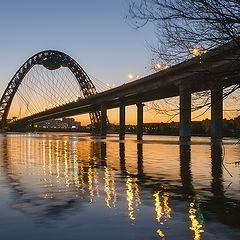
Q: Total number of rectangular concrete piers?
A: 5